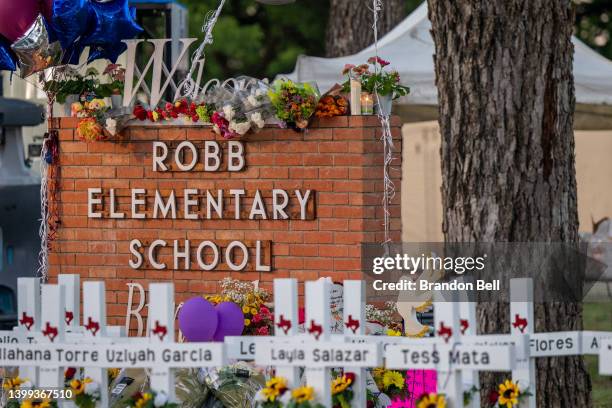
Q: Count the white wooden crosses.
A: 11